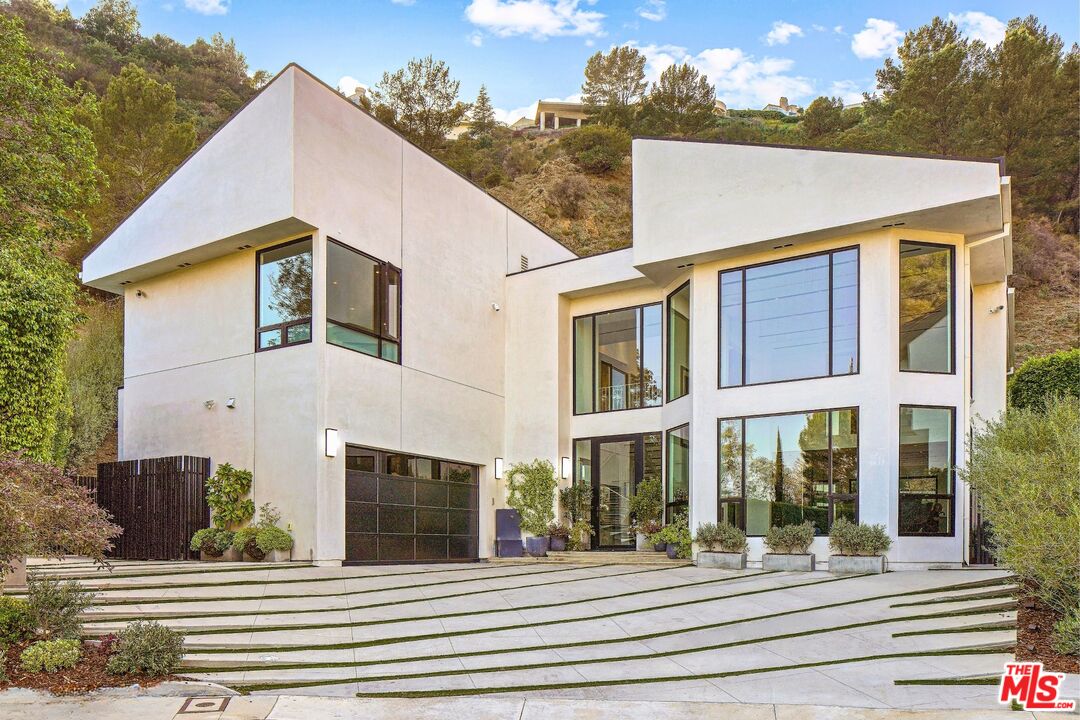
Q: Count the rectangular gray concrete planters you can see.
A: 3